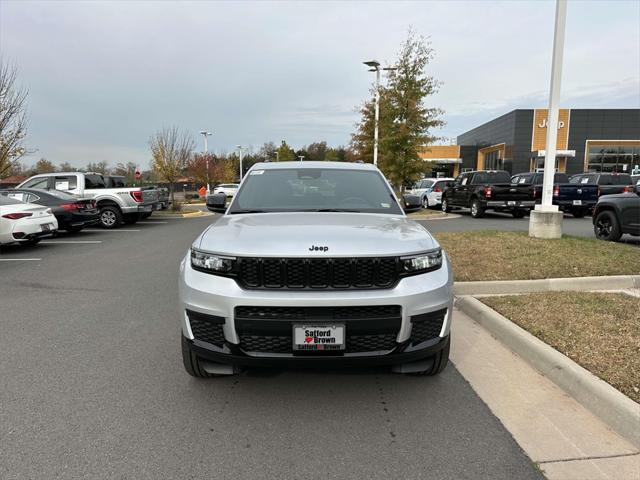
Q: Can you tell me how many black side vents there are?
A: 2